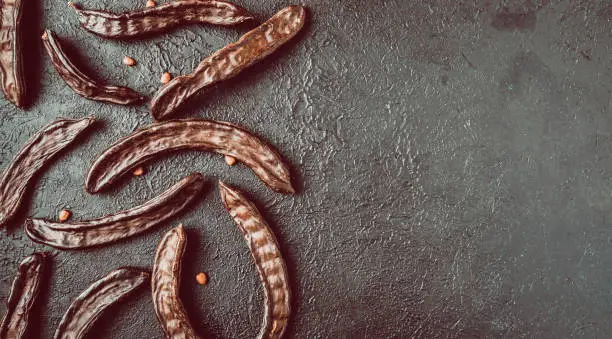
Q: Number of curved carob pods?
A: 11